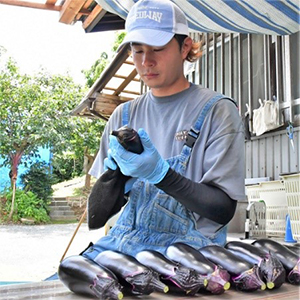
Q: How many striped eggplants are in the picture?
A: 0